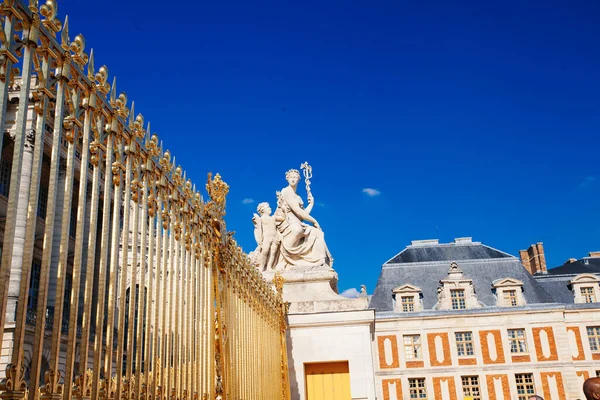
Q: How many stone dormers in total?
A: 4